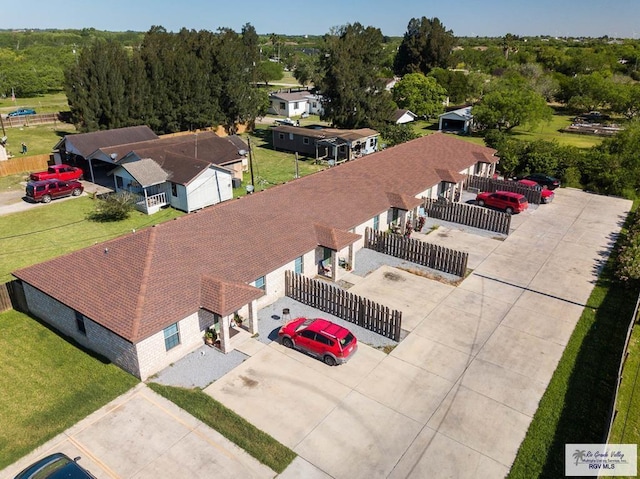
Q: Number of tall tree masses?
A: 3